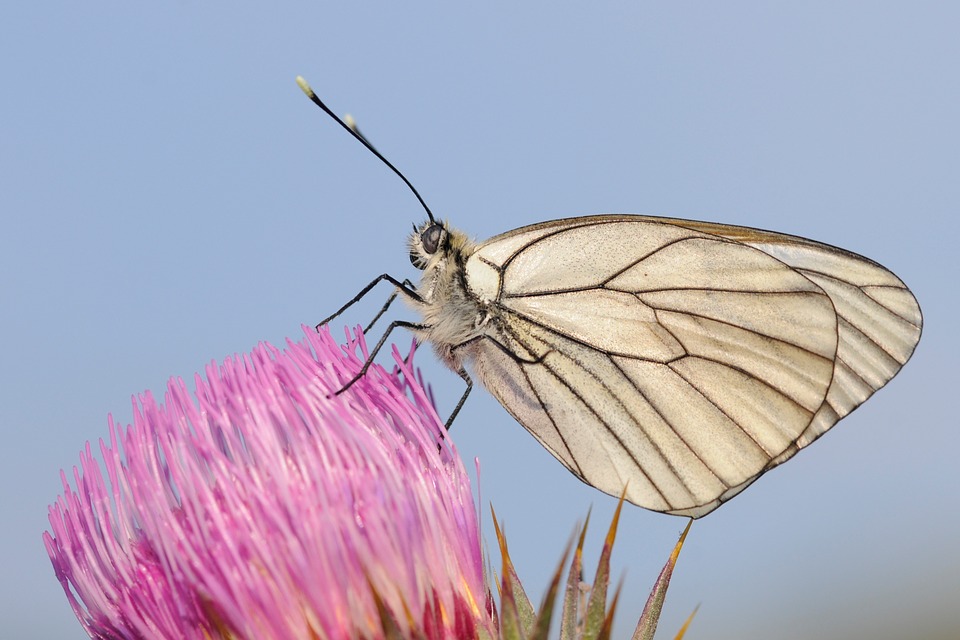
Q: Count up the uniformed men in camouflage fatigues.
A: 0